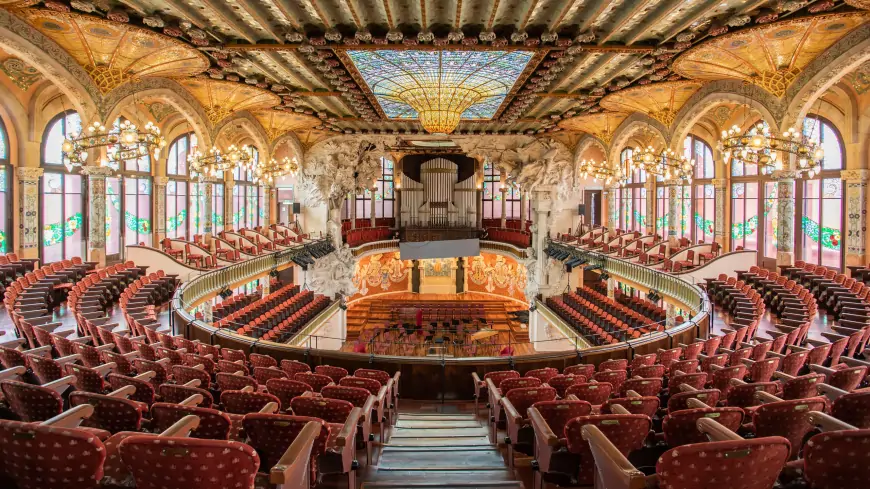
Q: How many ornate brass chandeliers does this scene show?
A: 6